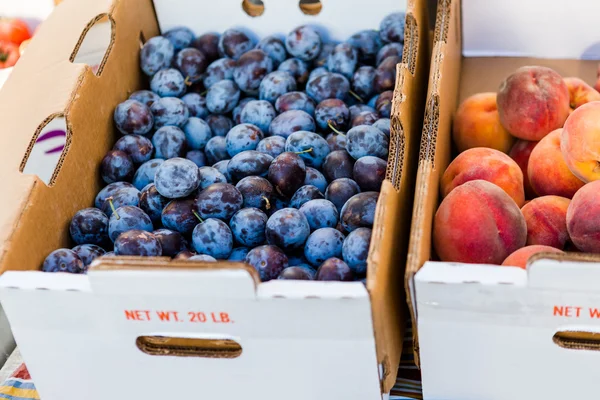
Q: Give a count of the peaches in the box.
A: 11